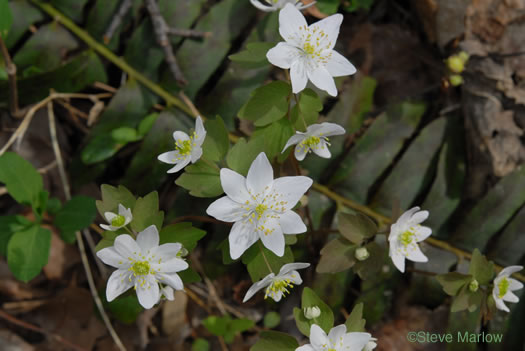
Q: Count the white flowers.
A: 11